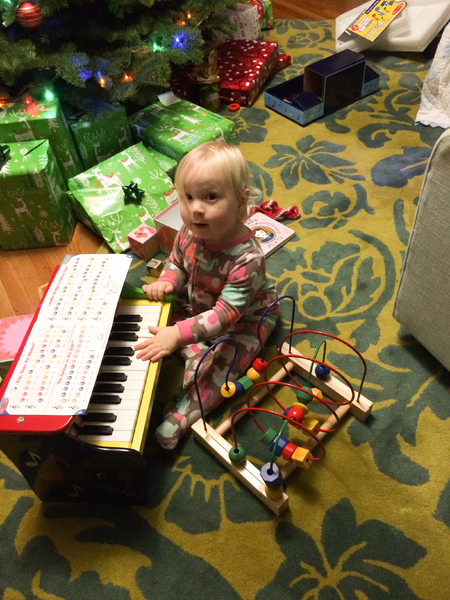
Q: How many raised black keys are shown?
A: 10